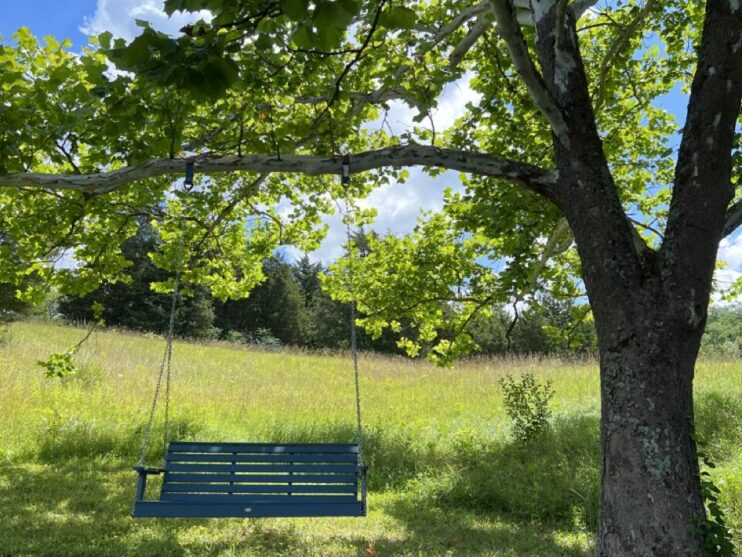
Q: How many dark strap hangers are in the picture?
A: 2